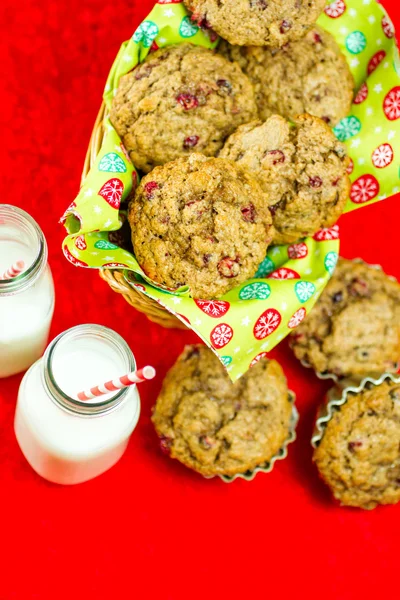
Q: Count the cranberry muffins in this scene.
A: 8